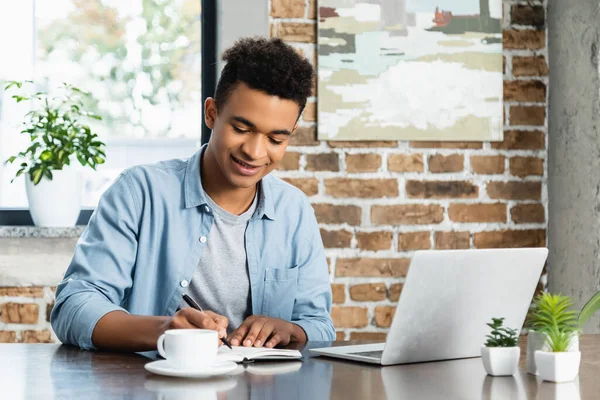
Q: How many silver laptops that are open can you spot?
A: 1